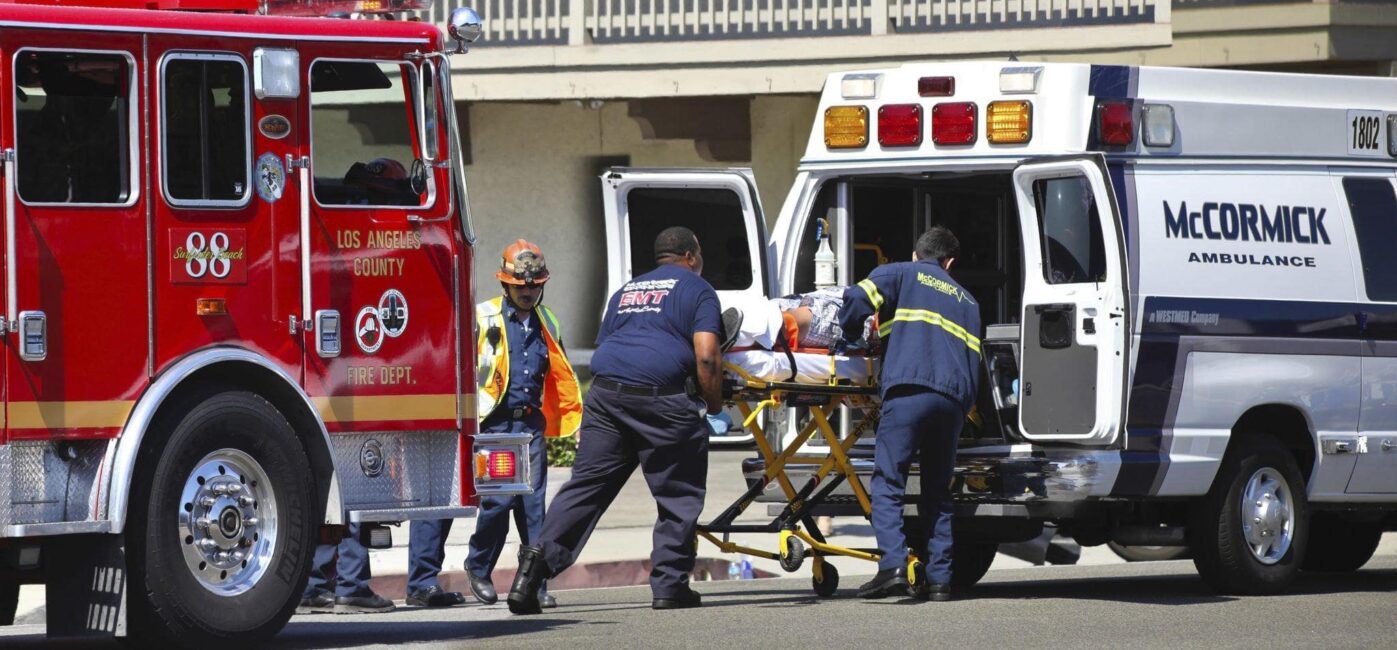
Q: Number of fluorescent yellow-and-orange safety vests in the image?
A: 1